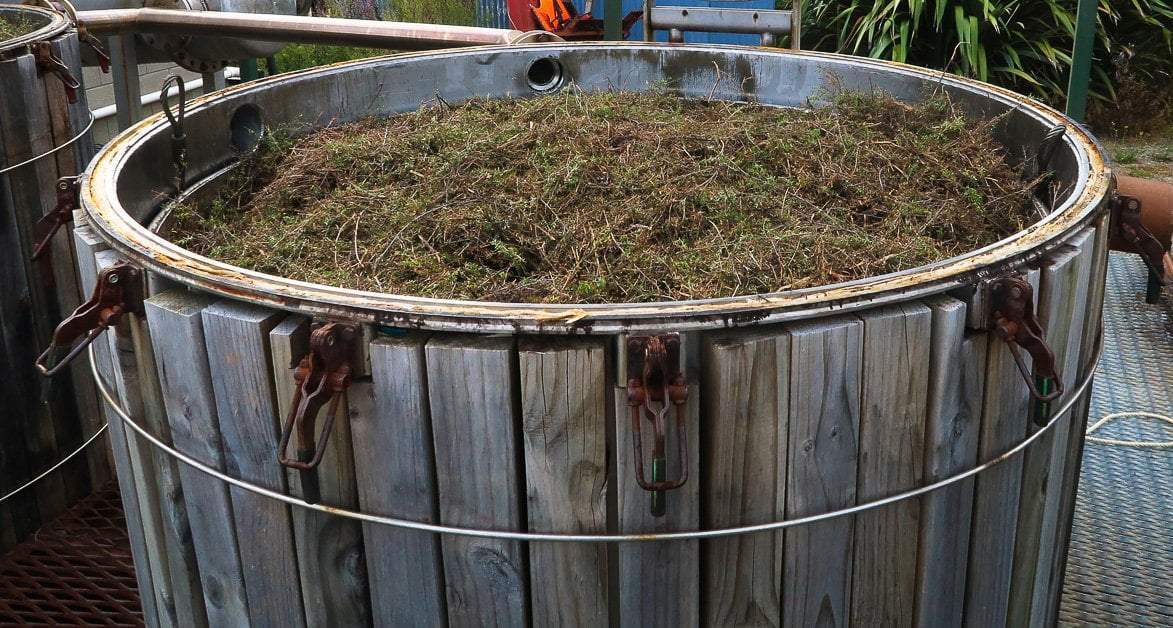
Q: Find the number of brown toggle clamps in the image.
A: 8